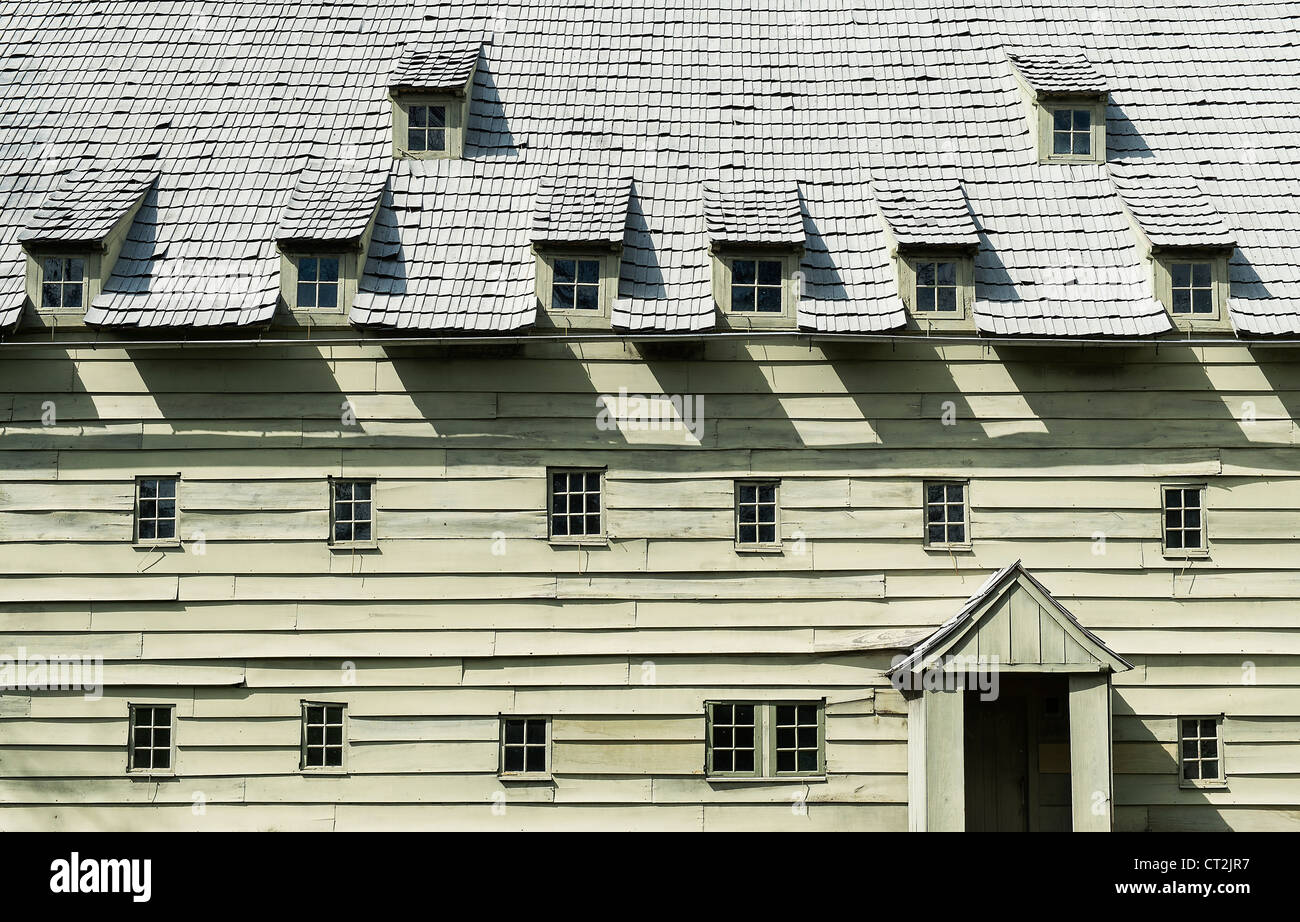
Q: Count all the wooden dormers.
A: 8